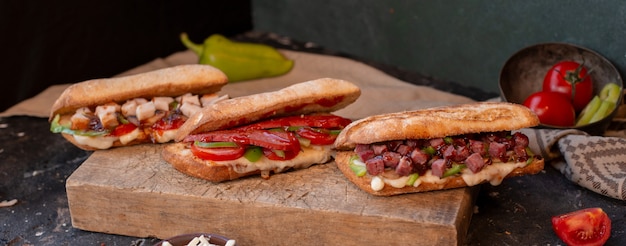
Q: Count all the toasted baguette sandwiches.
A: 3